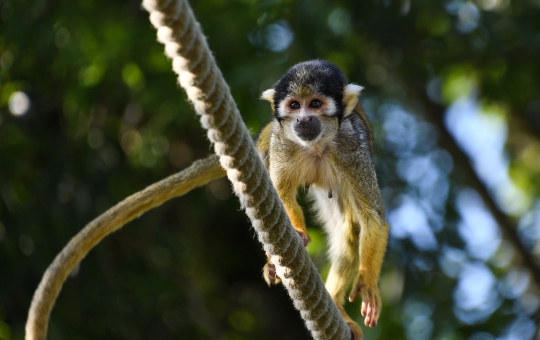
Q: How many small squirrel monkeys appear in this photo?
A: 1